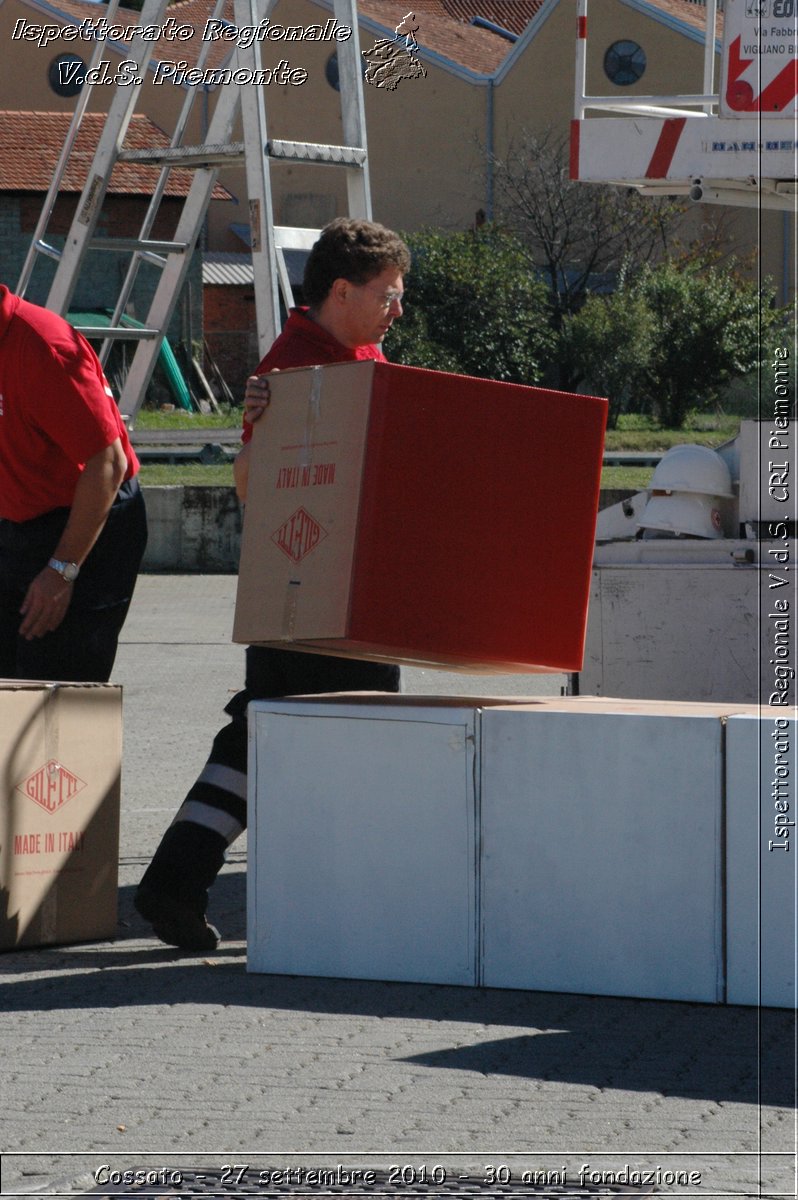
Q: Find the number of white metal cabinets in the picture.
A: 3